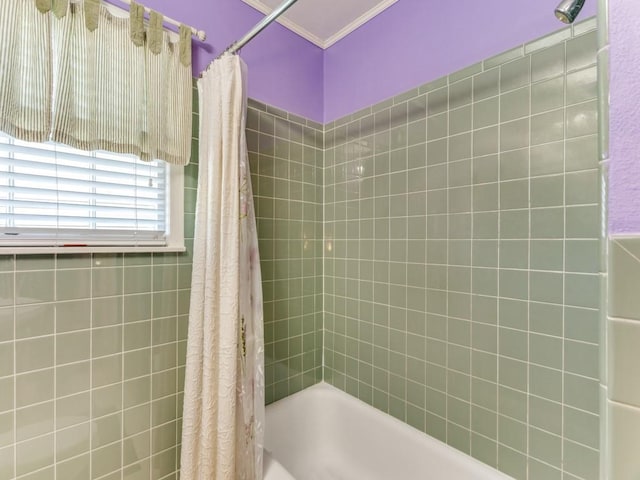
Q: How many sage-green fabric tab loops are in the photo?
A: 6